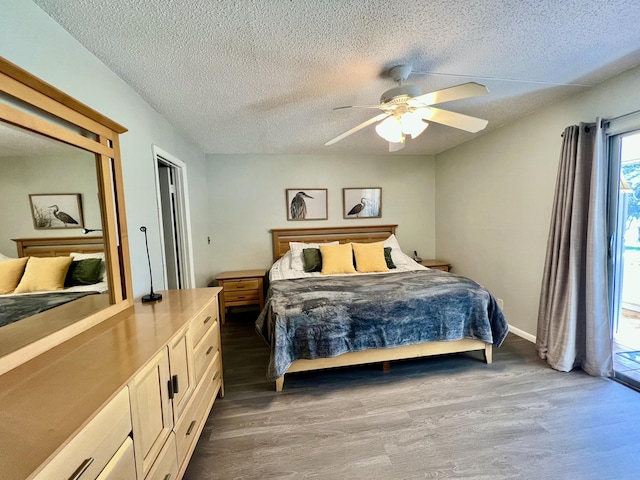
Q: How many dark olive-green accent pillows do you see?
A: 2